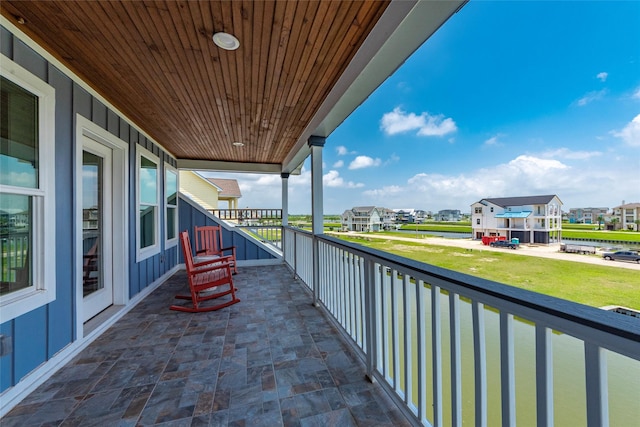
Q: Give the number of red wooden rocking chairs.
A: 2